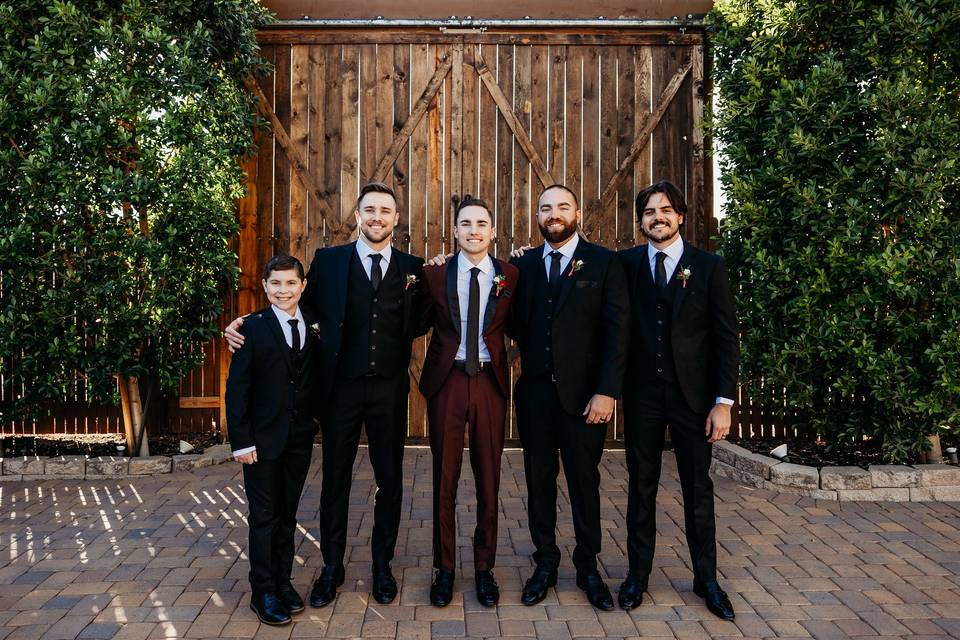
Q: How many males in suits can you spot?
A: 5